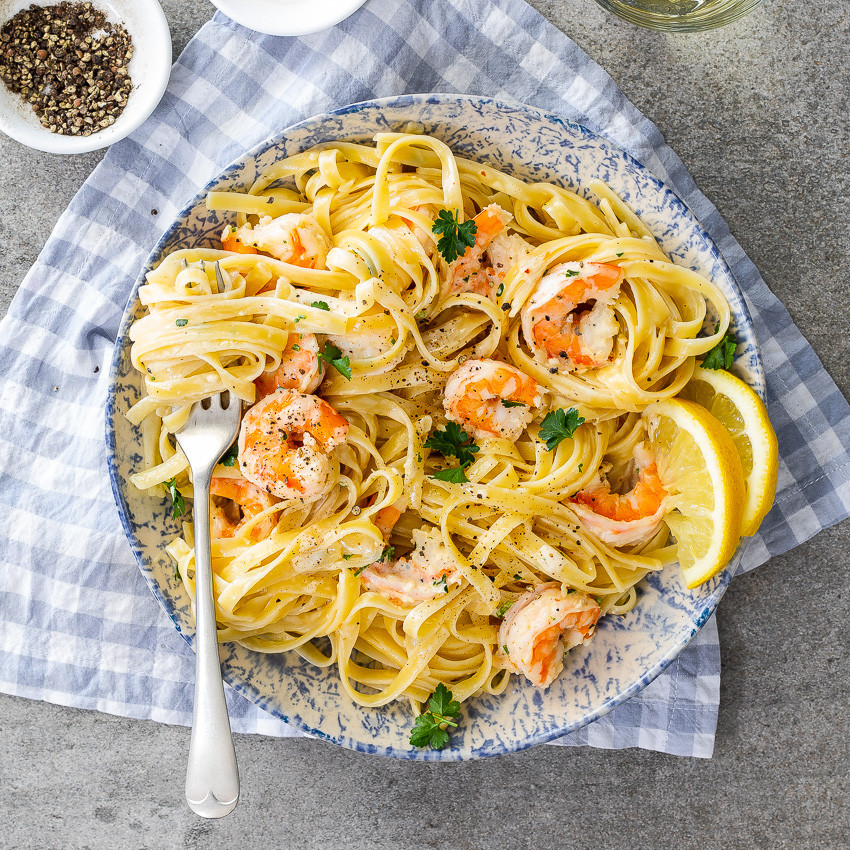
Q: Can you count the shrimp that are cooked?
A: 10